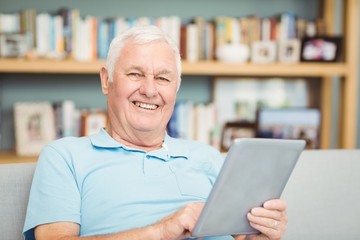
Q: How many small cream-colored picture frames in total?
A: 2